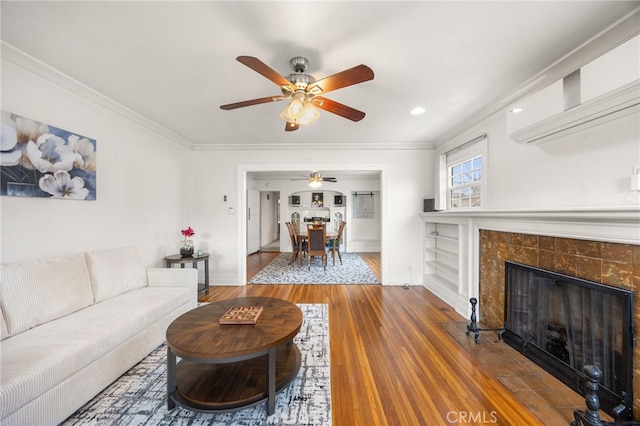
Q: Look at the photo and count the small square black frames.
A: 2